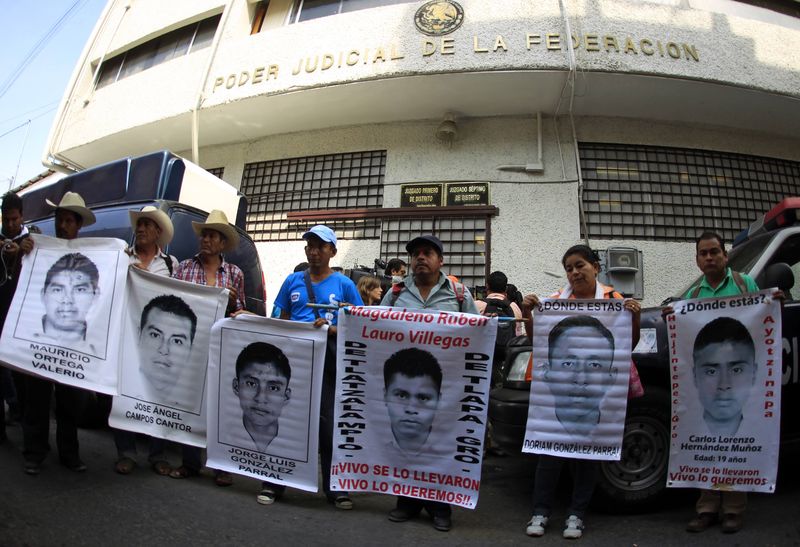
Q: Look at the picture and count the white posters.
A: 6